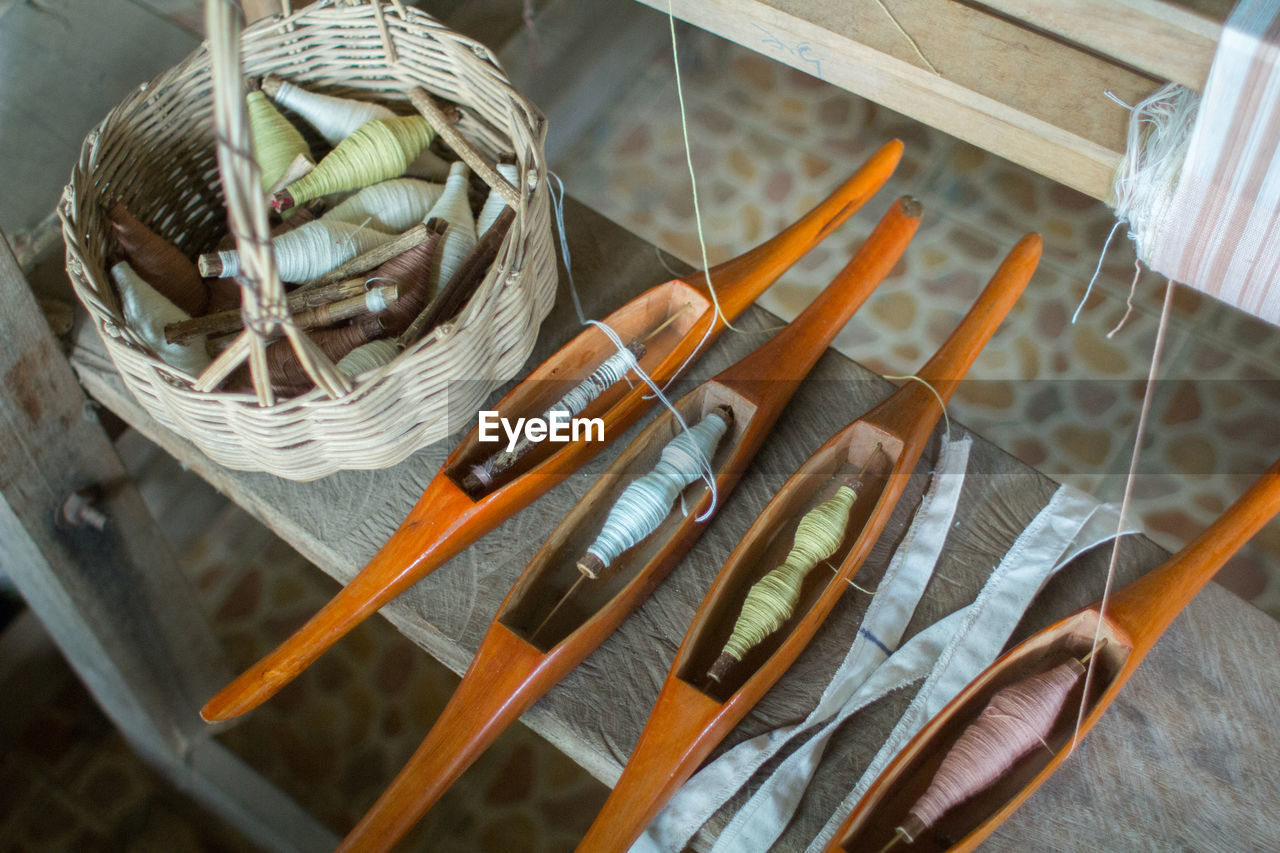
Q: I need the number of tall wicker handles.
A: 1